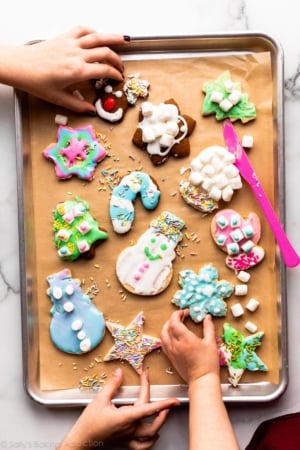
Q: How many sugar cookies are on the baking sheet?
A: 13